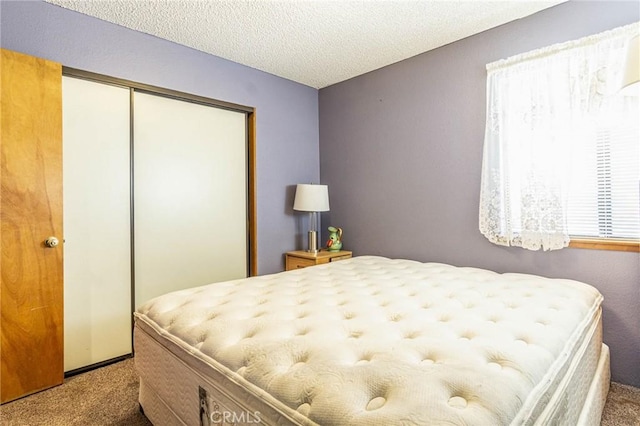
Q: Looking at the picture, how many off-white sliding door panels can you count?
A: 2